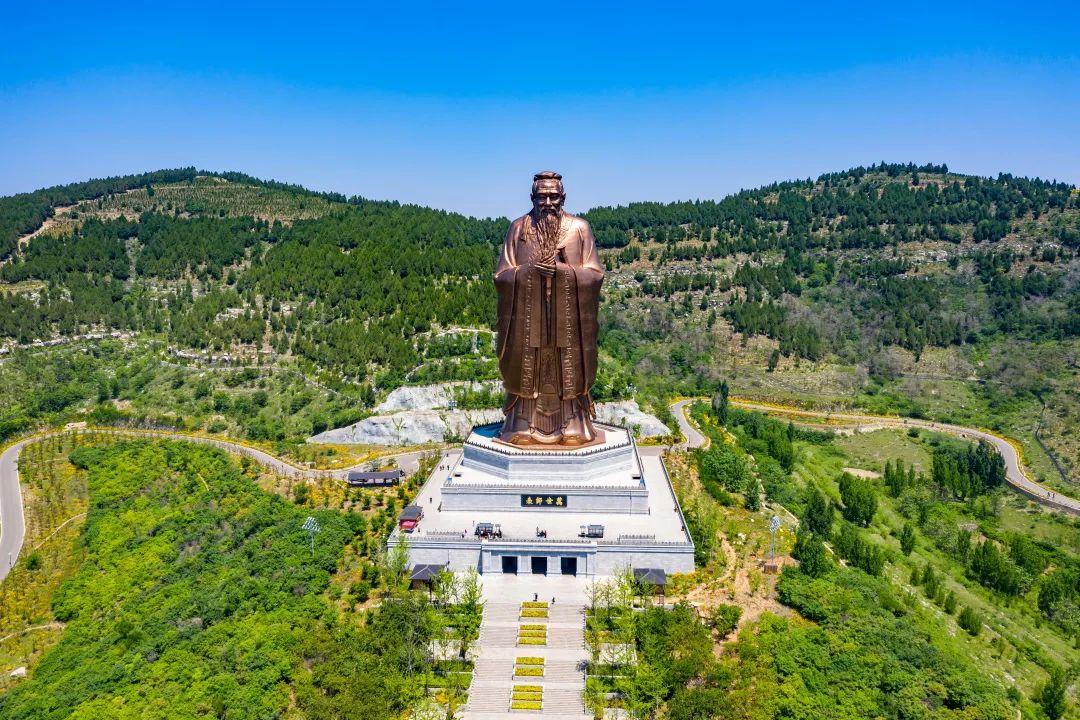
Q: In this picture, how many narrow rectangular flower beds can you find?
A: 10